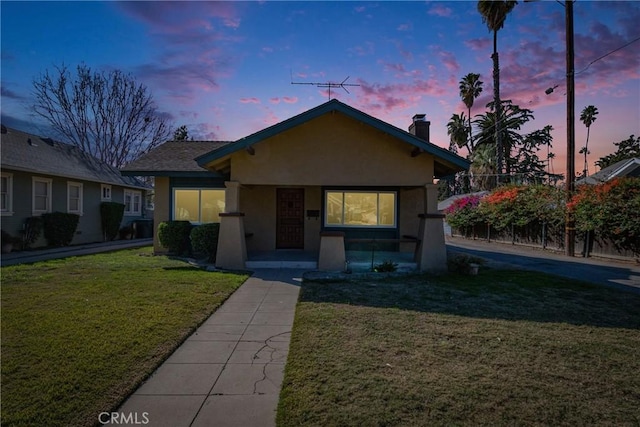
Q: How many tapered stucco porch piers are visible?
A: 3